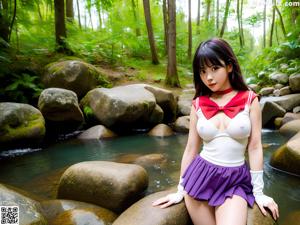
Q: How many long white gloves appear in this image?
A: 2